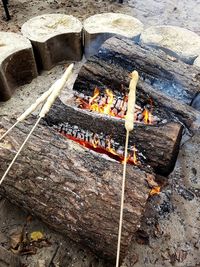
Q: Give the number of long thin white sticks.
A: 3